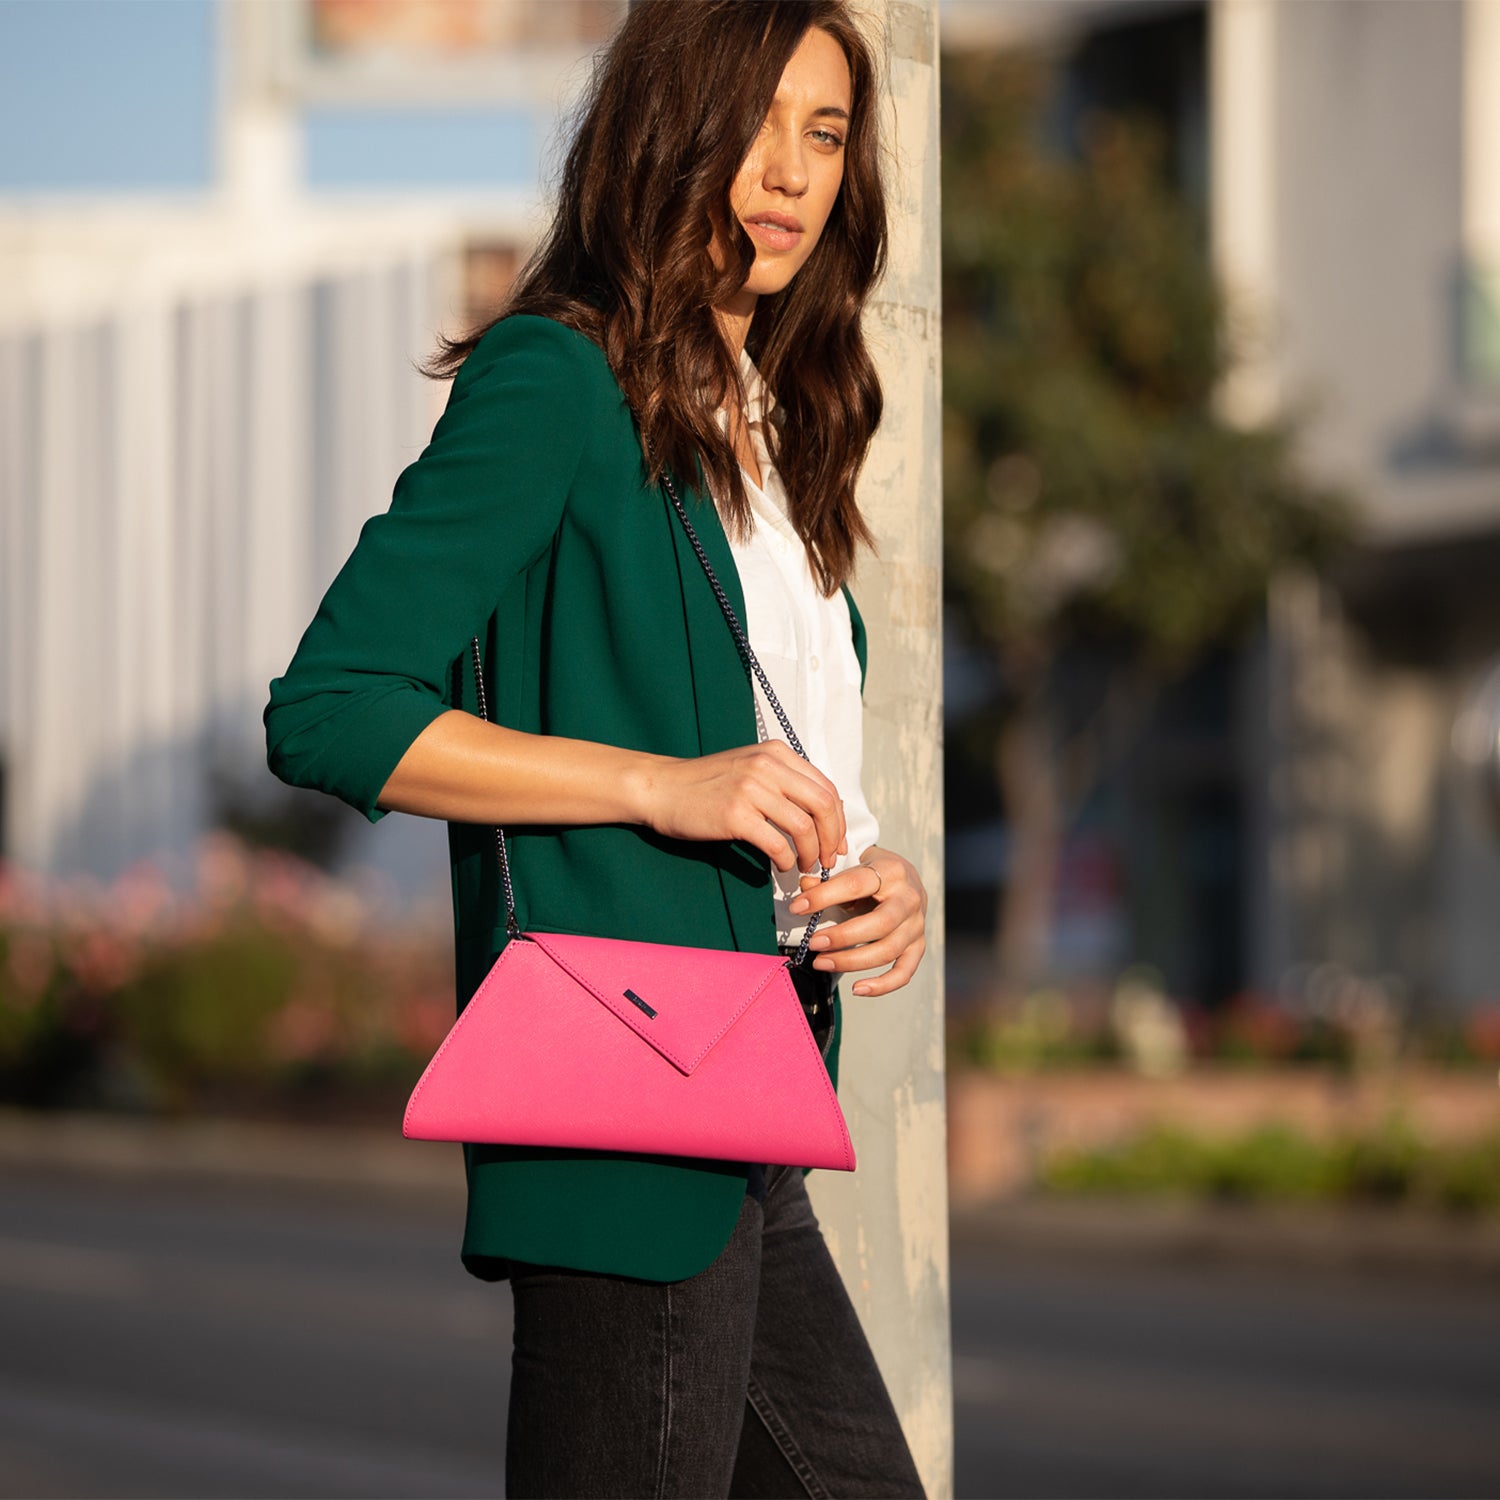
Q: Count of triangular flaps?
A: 1